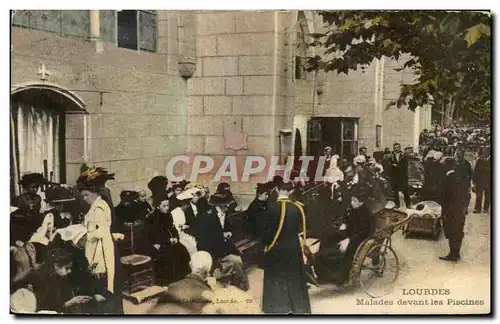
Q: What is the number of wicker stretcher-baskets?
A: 1